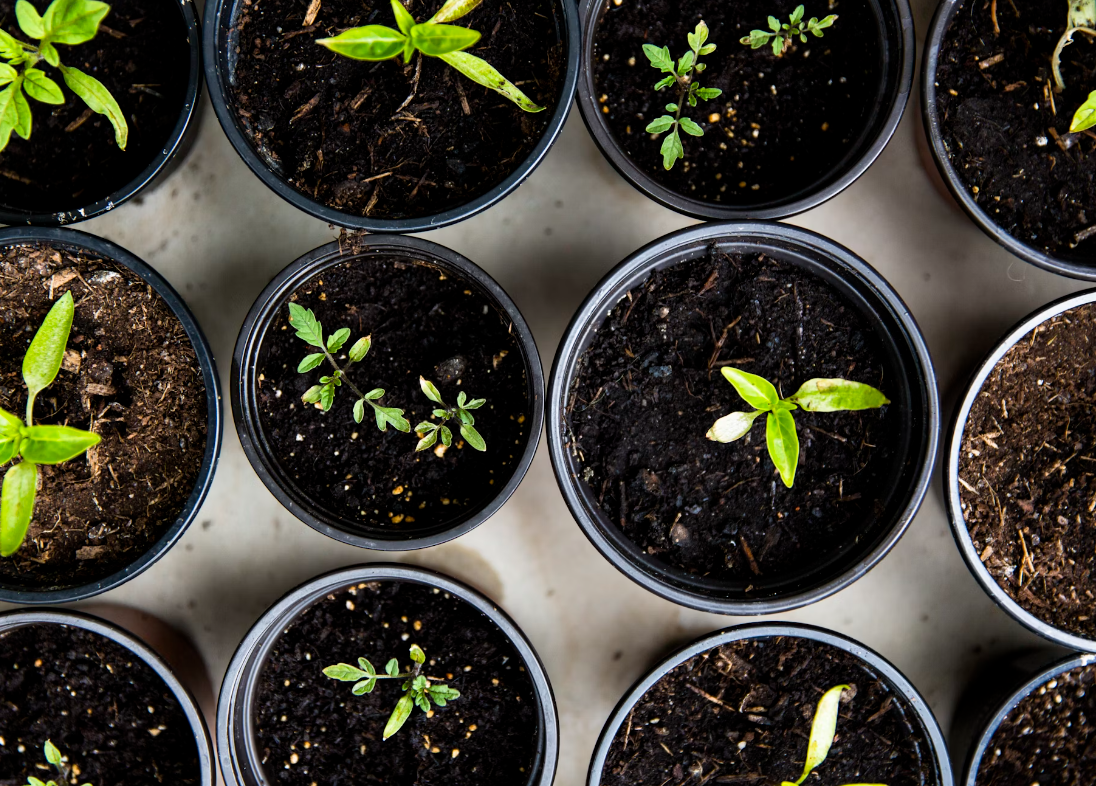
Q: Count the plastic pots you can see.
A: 12